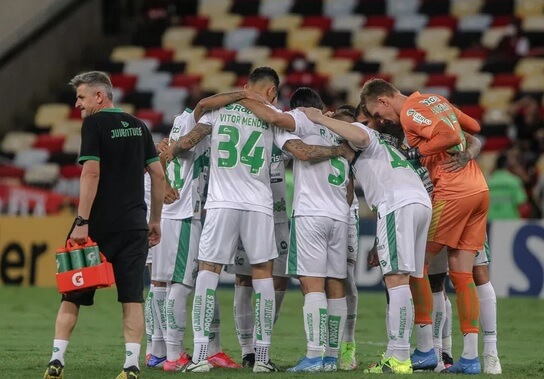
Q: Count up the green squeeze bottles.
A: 3